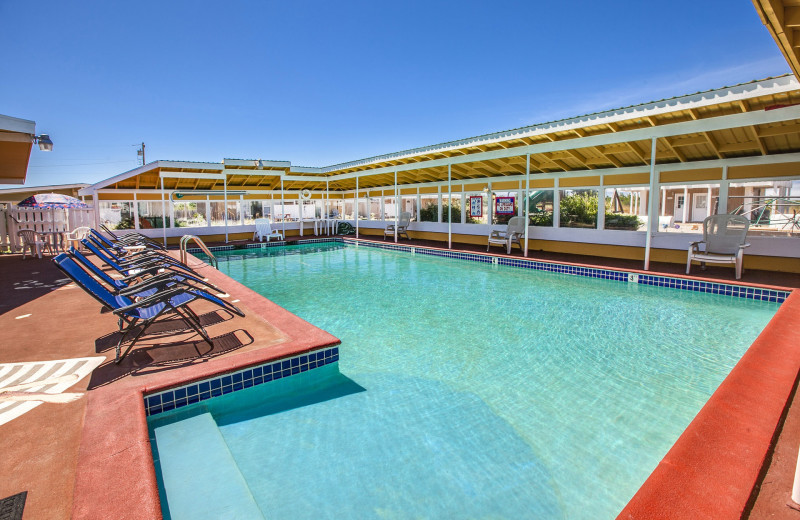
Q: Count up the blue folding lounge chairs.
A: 6